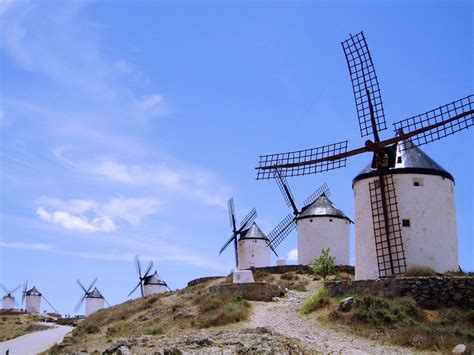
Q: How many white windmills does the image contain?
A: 7